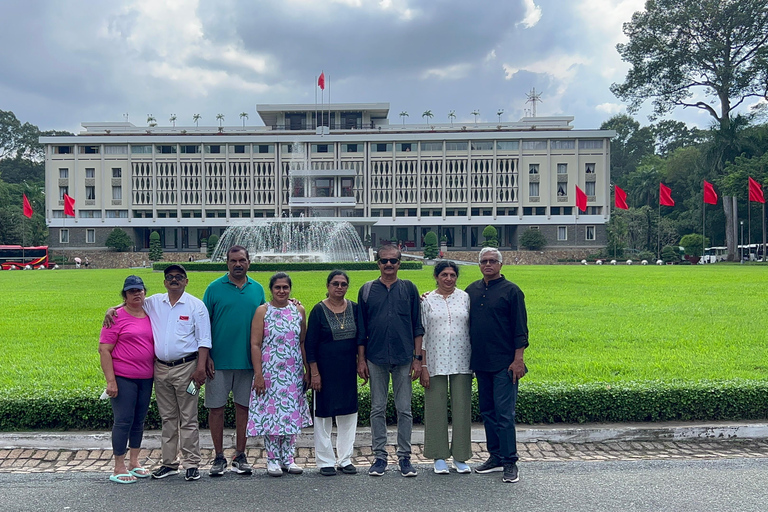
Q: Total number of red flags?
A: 8